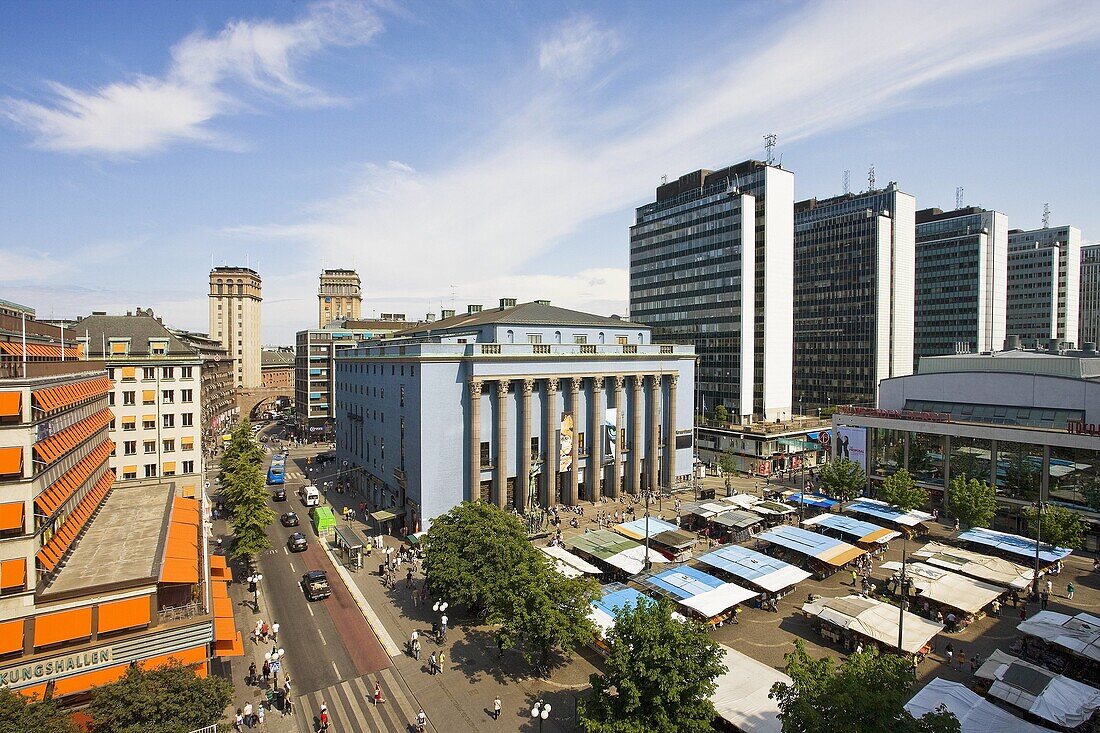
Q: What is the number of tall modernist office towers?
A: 5